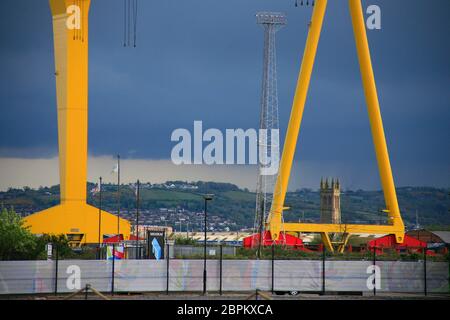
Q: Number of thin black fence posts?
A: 8